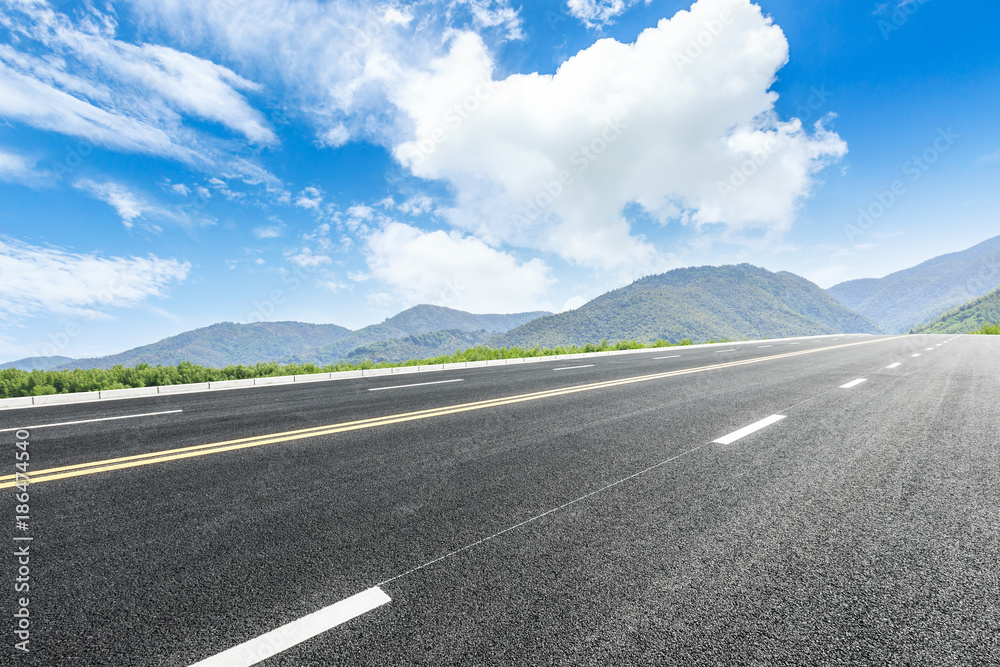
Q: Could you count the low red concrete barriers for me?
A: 0